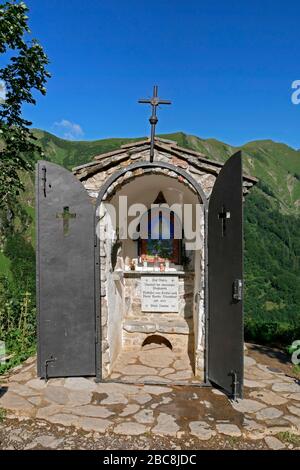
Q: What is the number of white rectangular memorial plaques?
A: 1